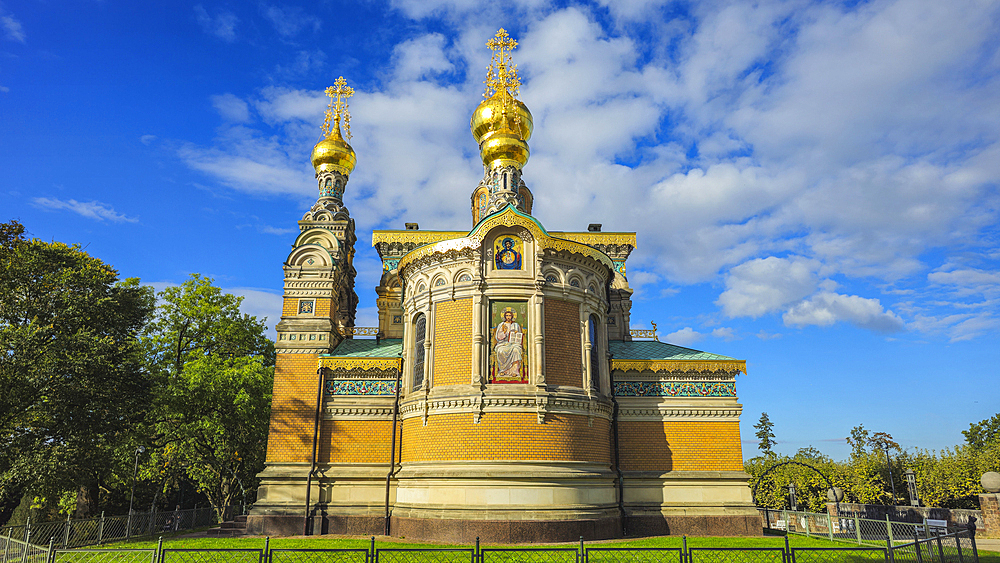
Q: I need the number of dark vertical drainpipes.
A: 3